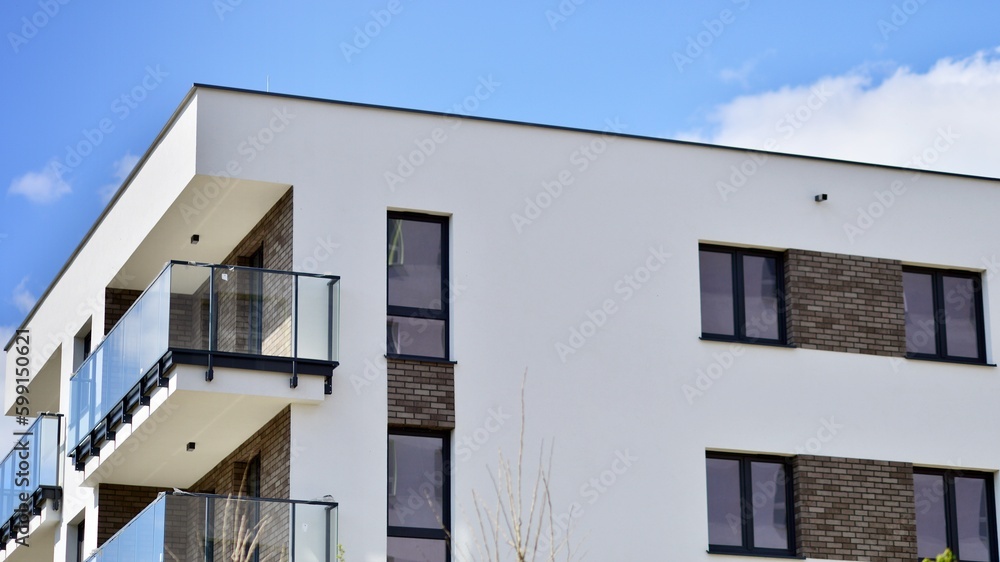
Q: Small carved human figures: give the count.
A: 0